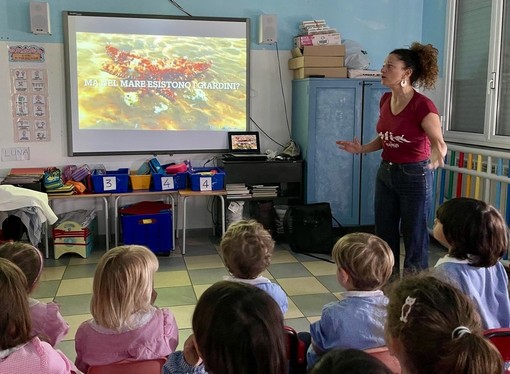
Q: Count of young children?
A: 9